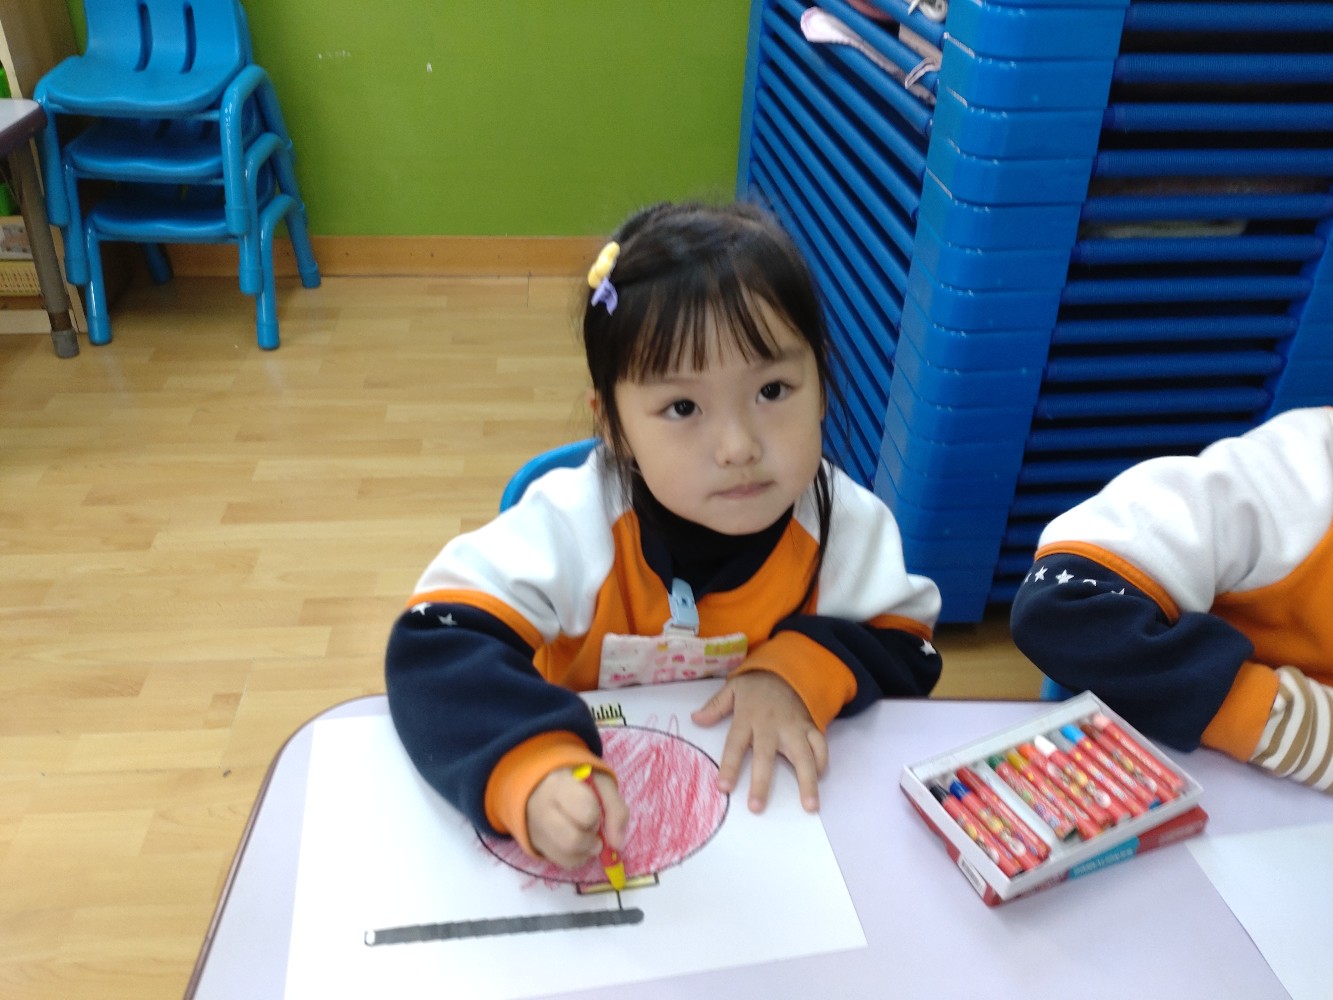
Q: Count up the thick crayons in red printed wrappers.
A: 12